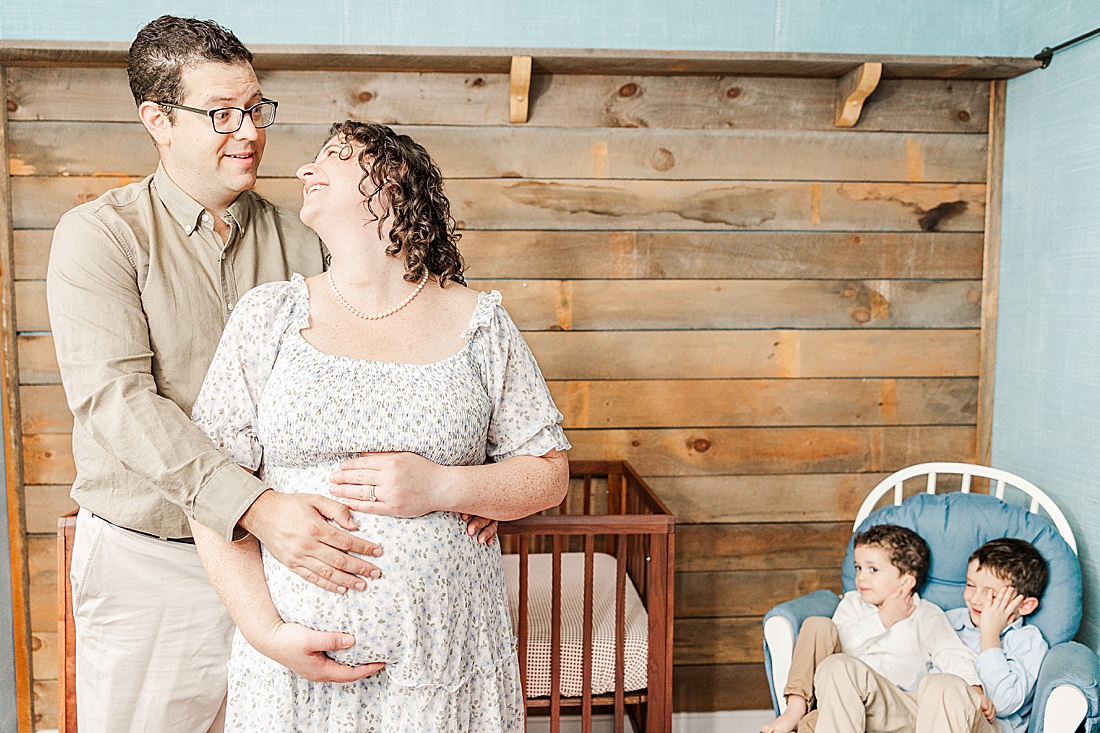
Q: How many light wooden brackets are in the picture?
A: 2